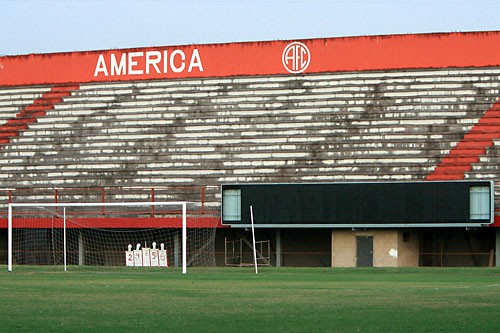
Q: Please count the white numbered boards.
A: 5